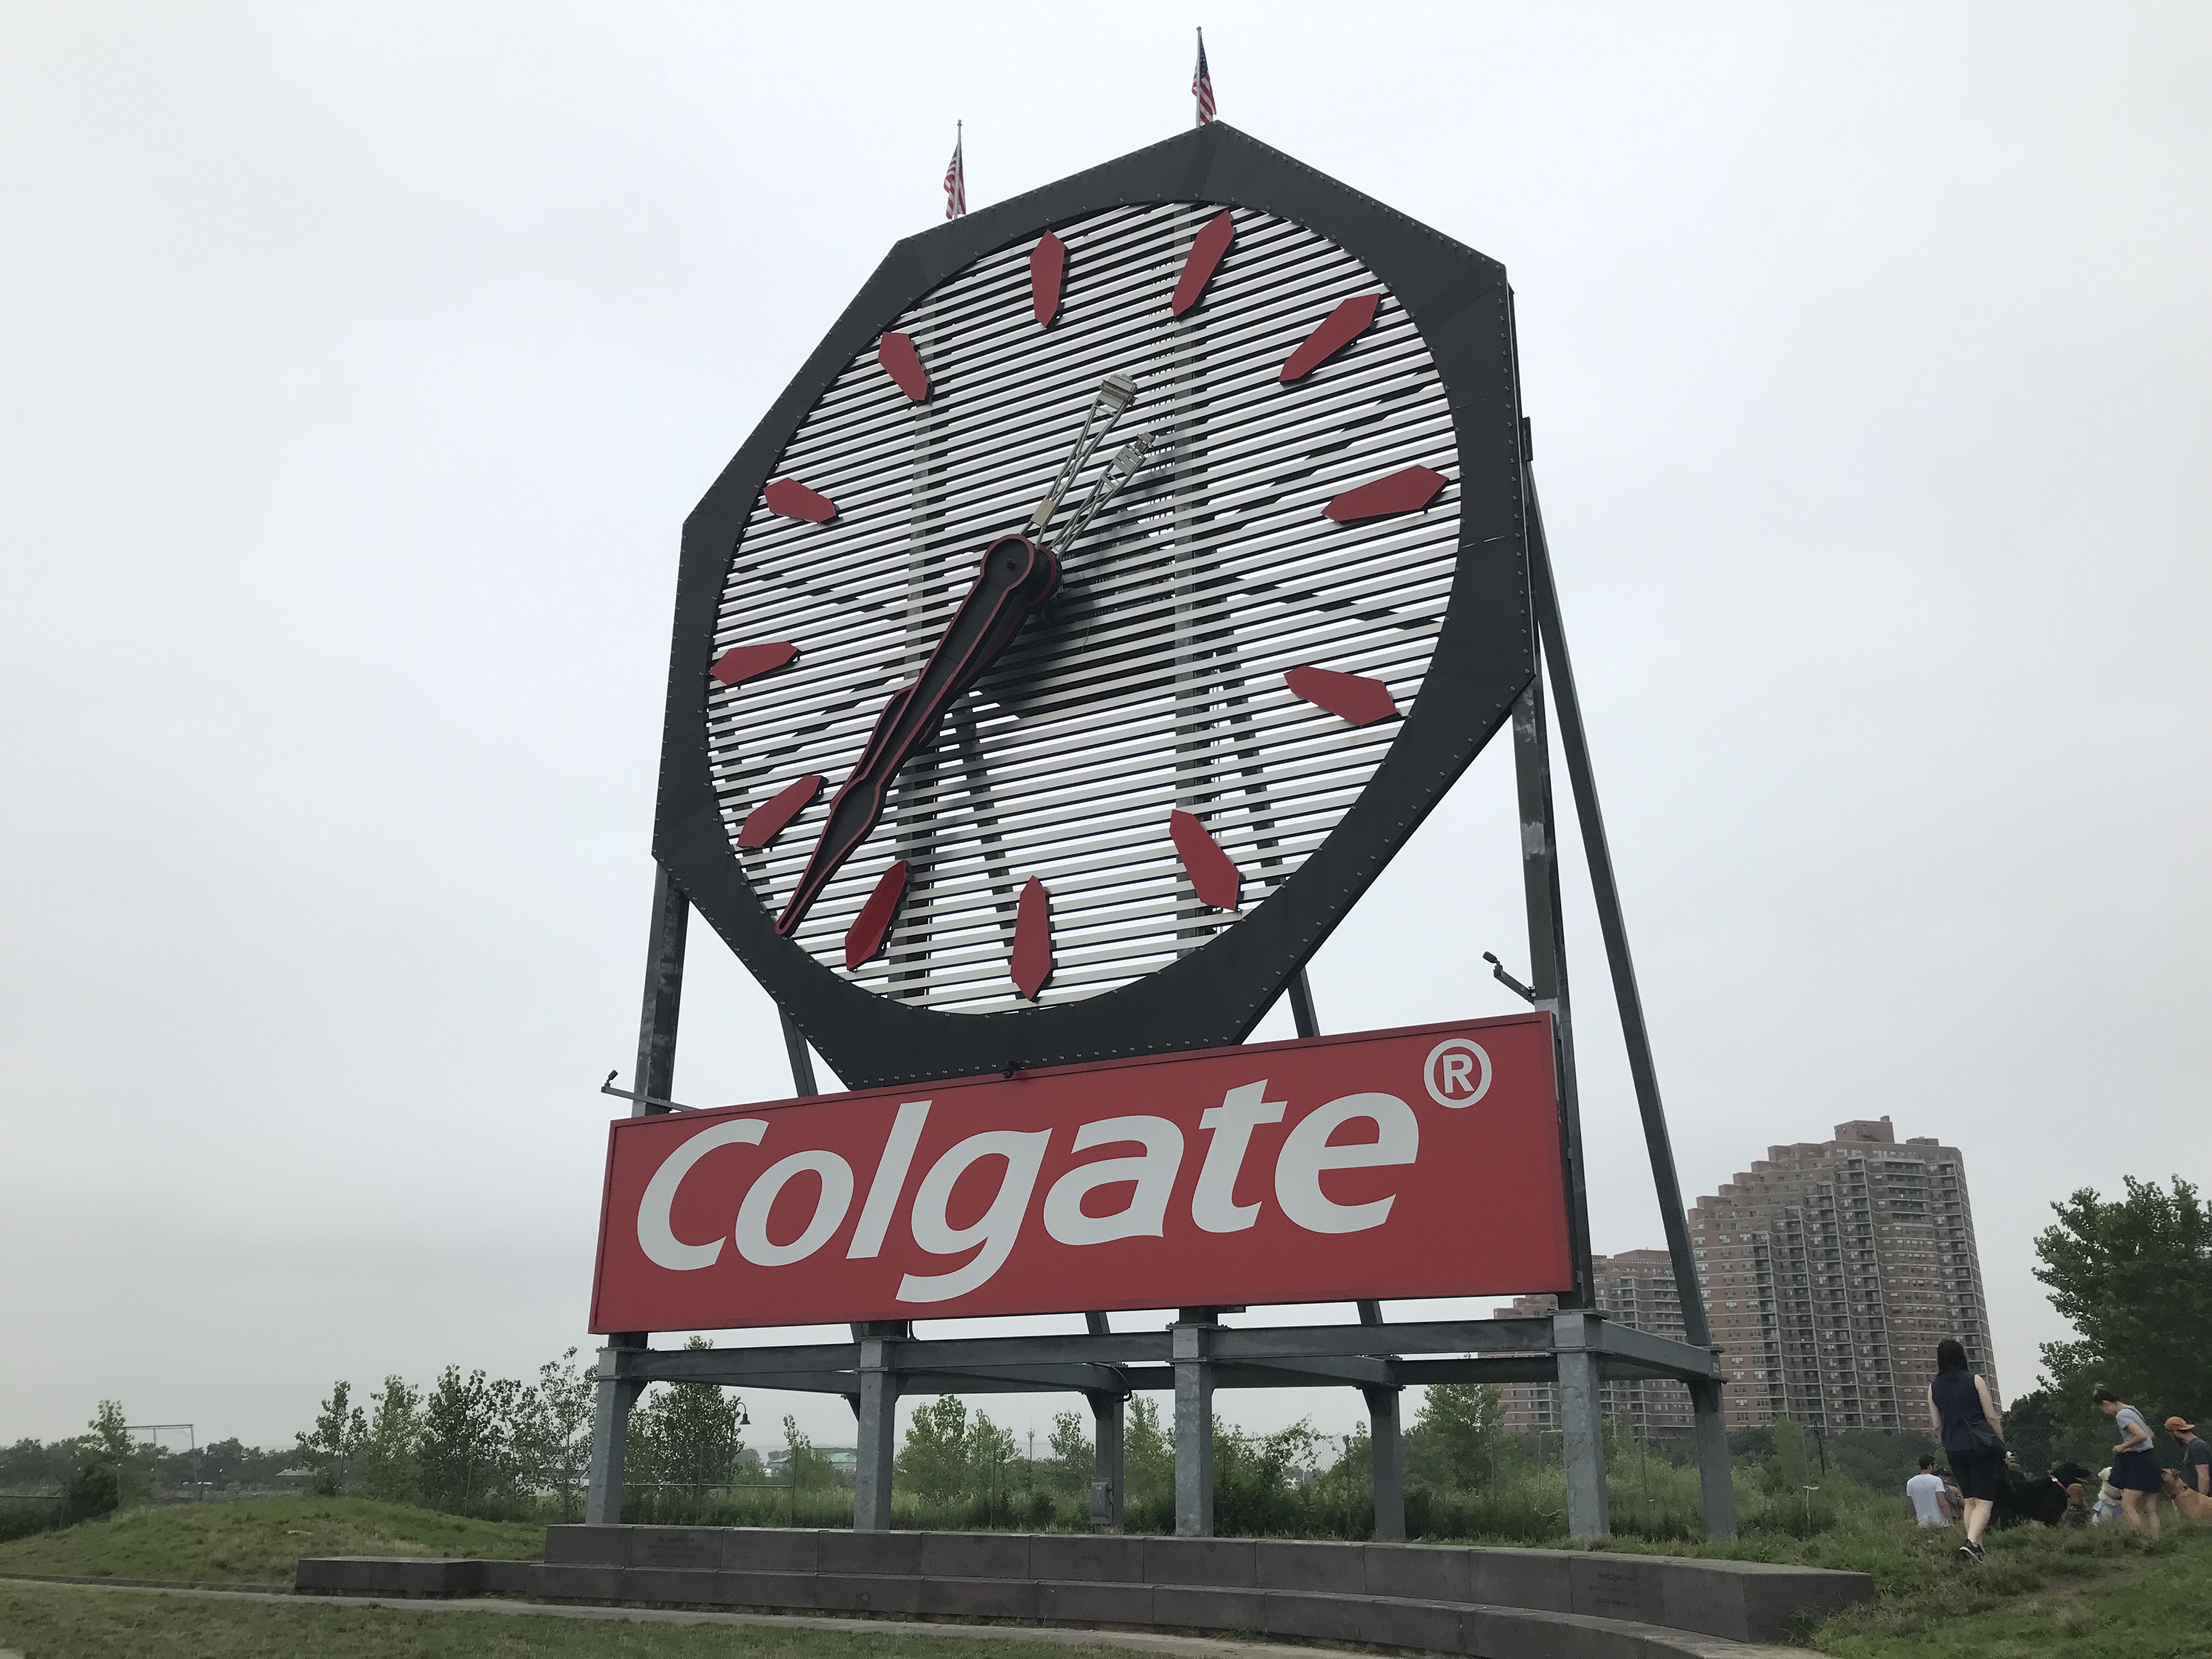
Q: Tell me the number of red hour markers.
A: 12